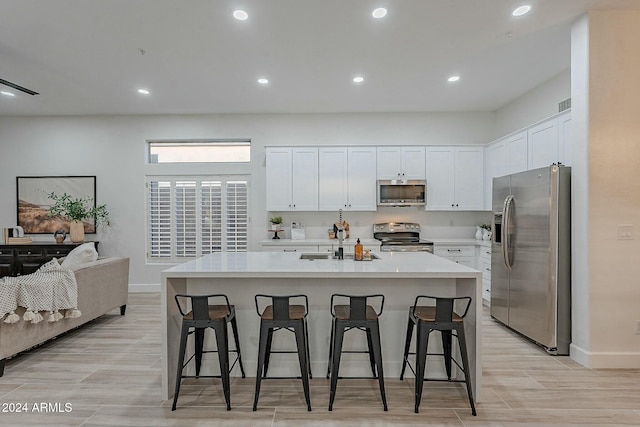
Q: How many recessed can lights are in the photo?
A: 8